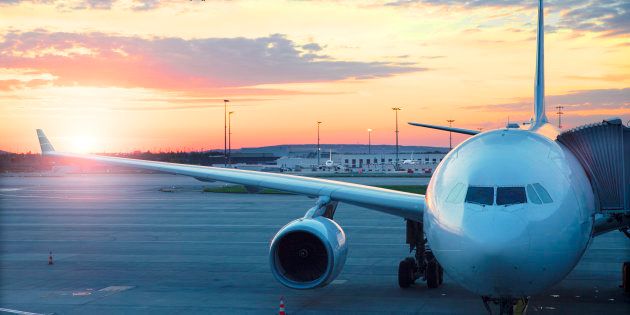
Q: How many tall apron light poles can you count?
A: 7